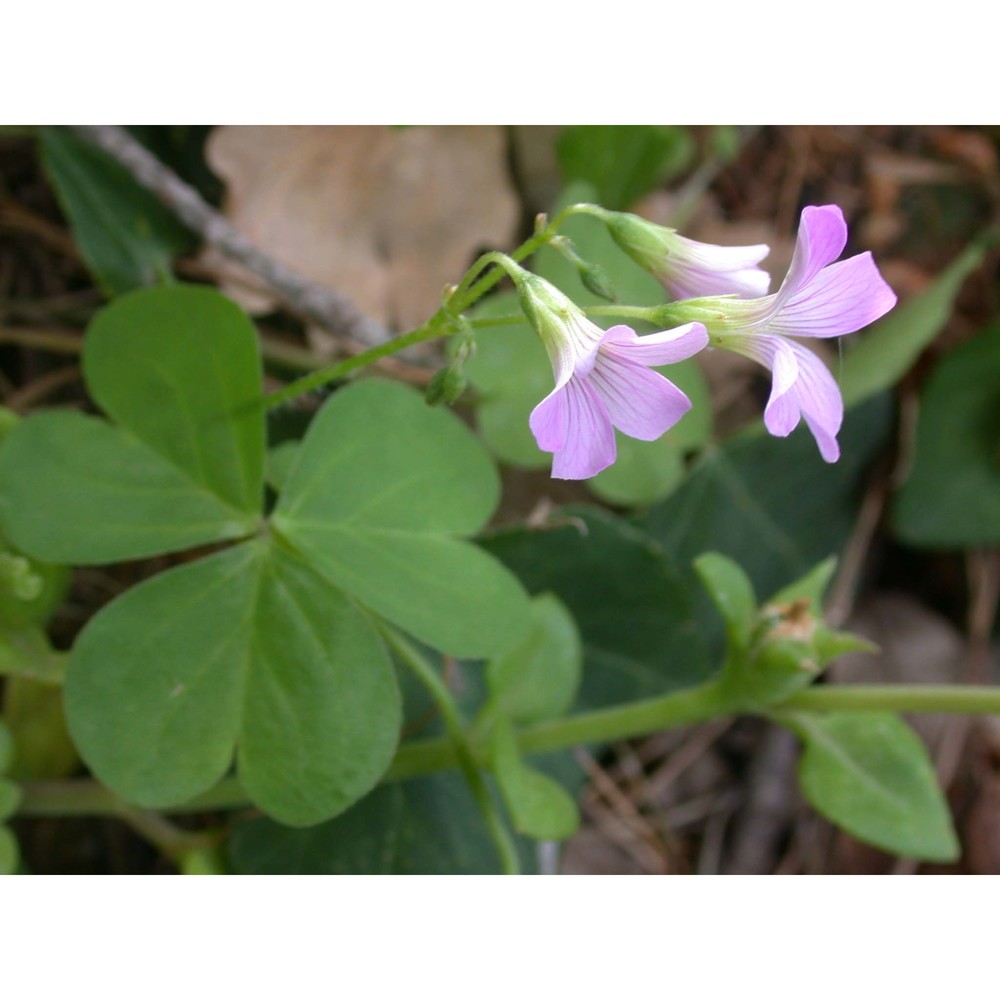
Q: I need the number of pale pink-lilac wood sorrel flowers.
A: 3